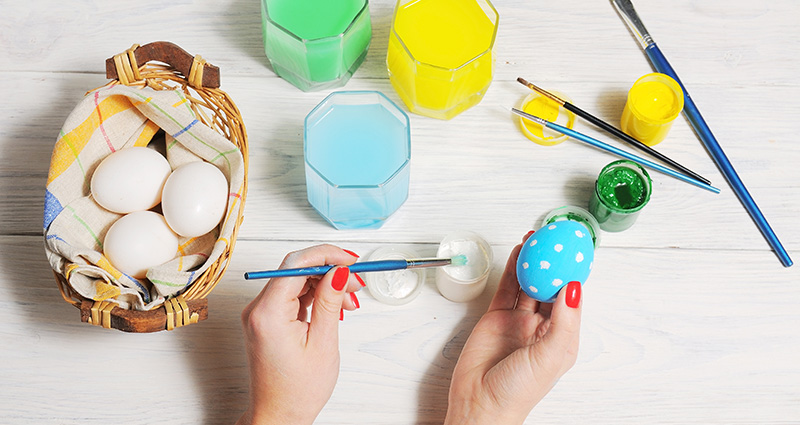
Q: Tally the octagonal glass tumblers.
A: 3